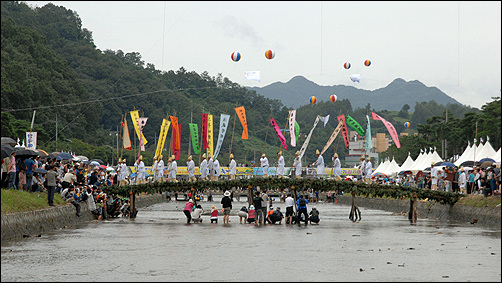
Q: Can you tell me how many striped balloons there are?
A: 7